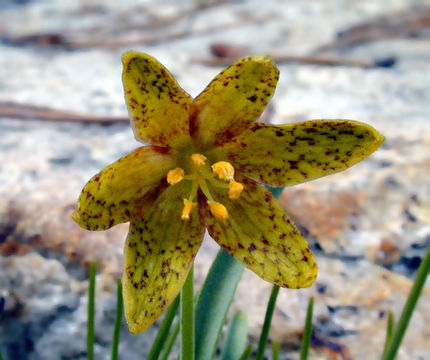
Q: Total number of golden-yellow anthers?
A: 6